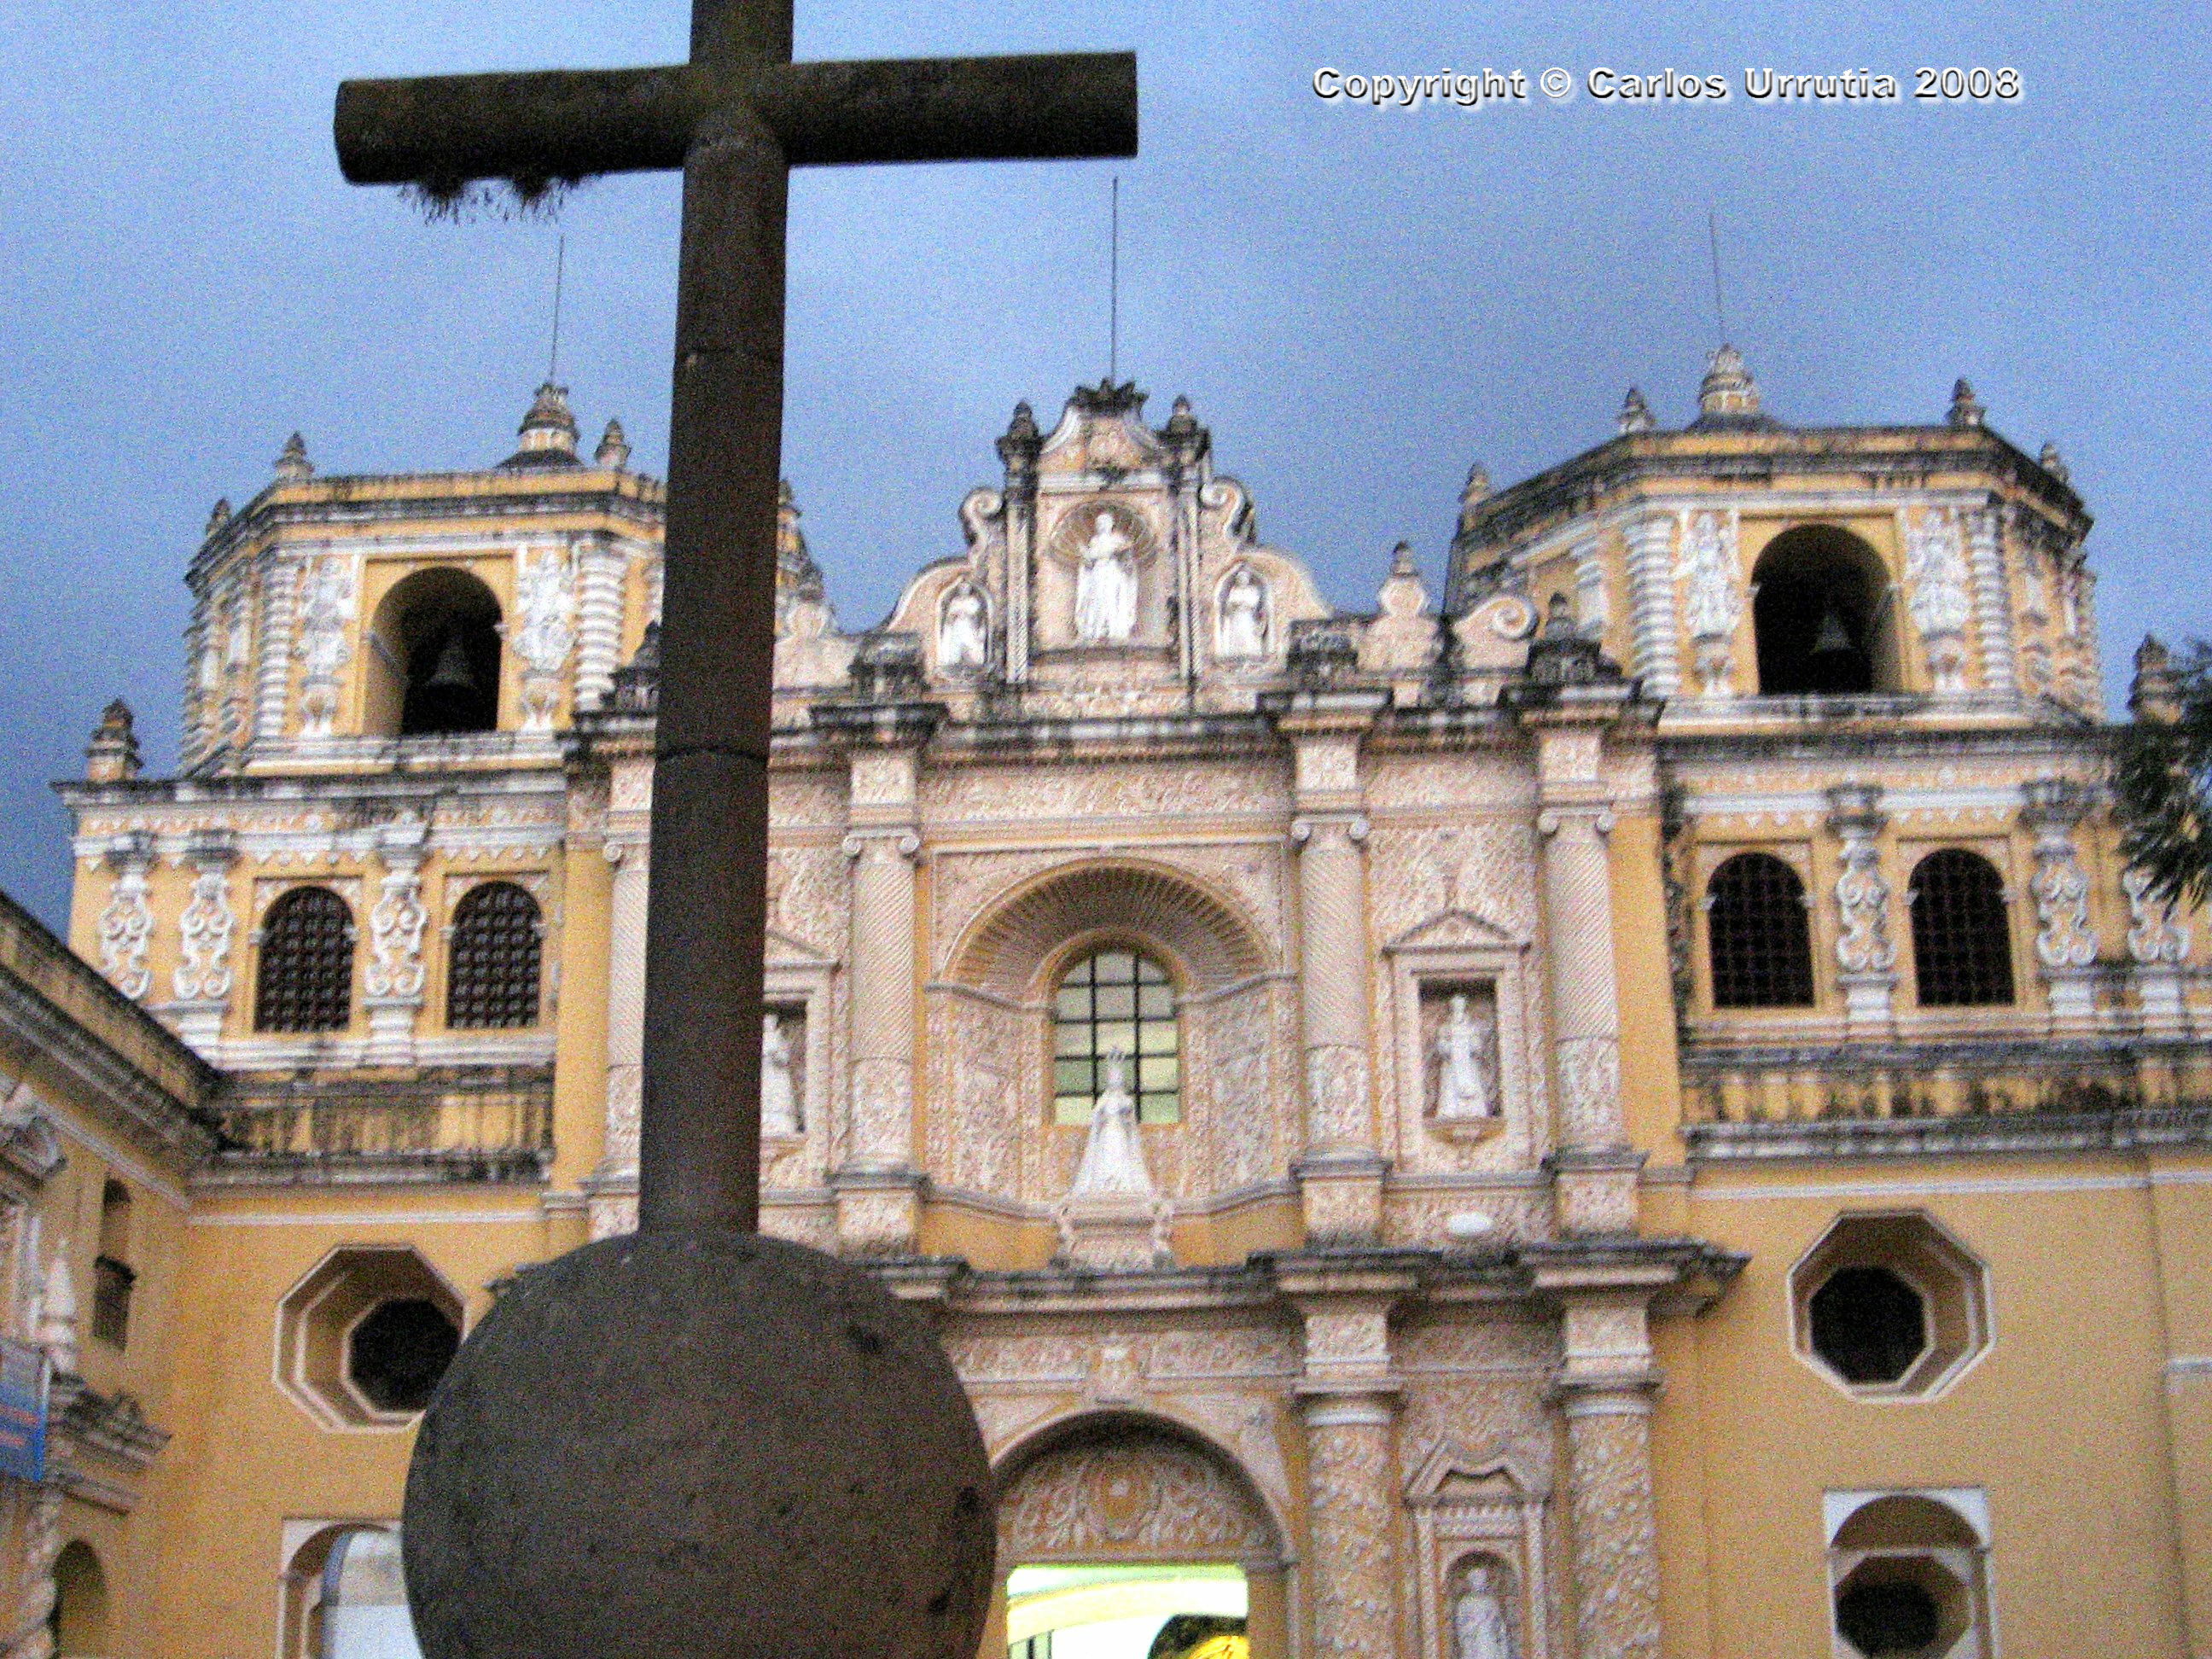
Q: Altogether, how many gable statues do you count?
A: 3